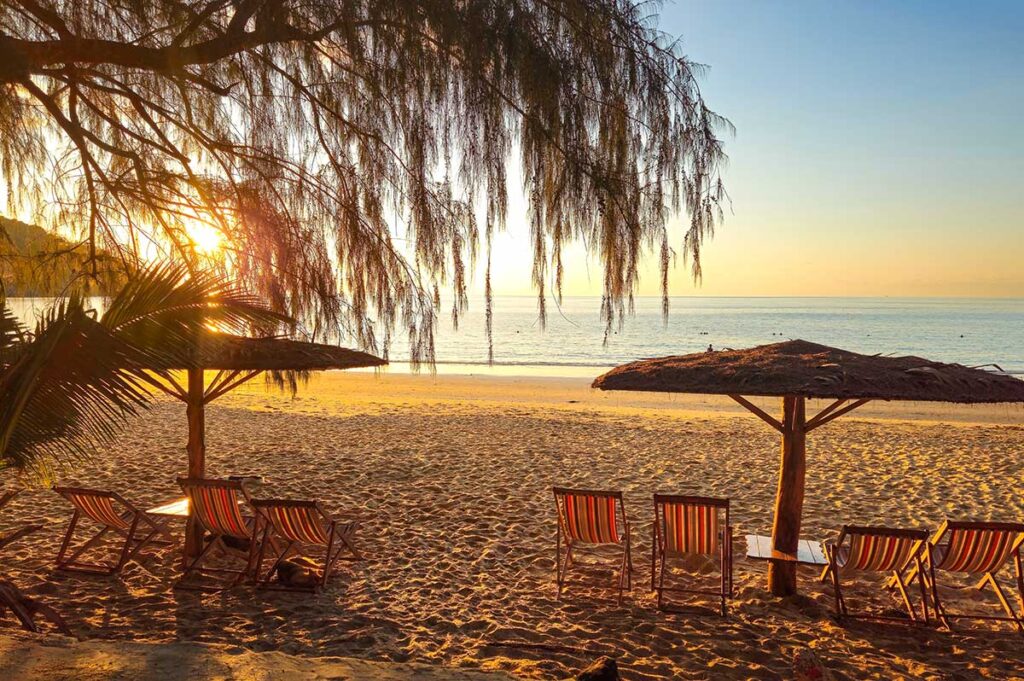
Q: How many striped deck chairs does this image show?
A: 7